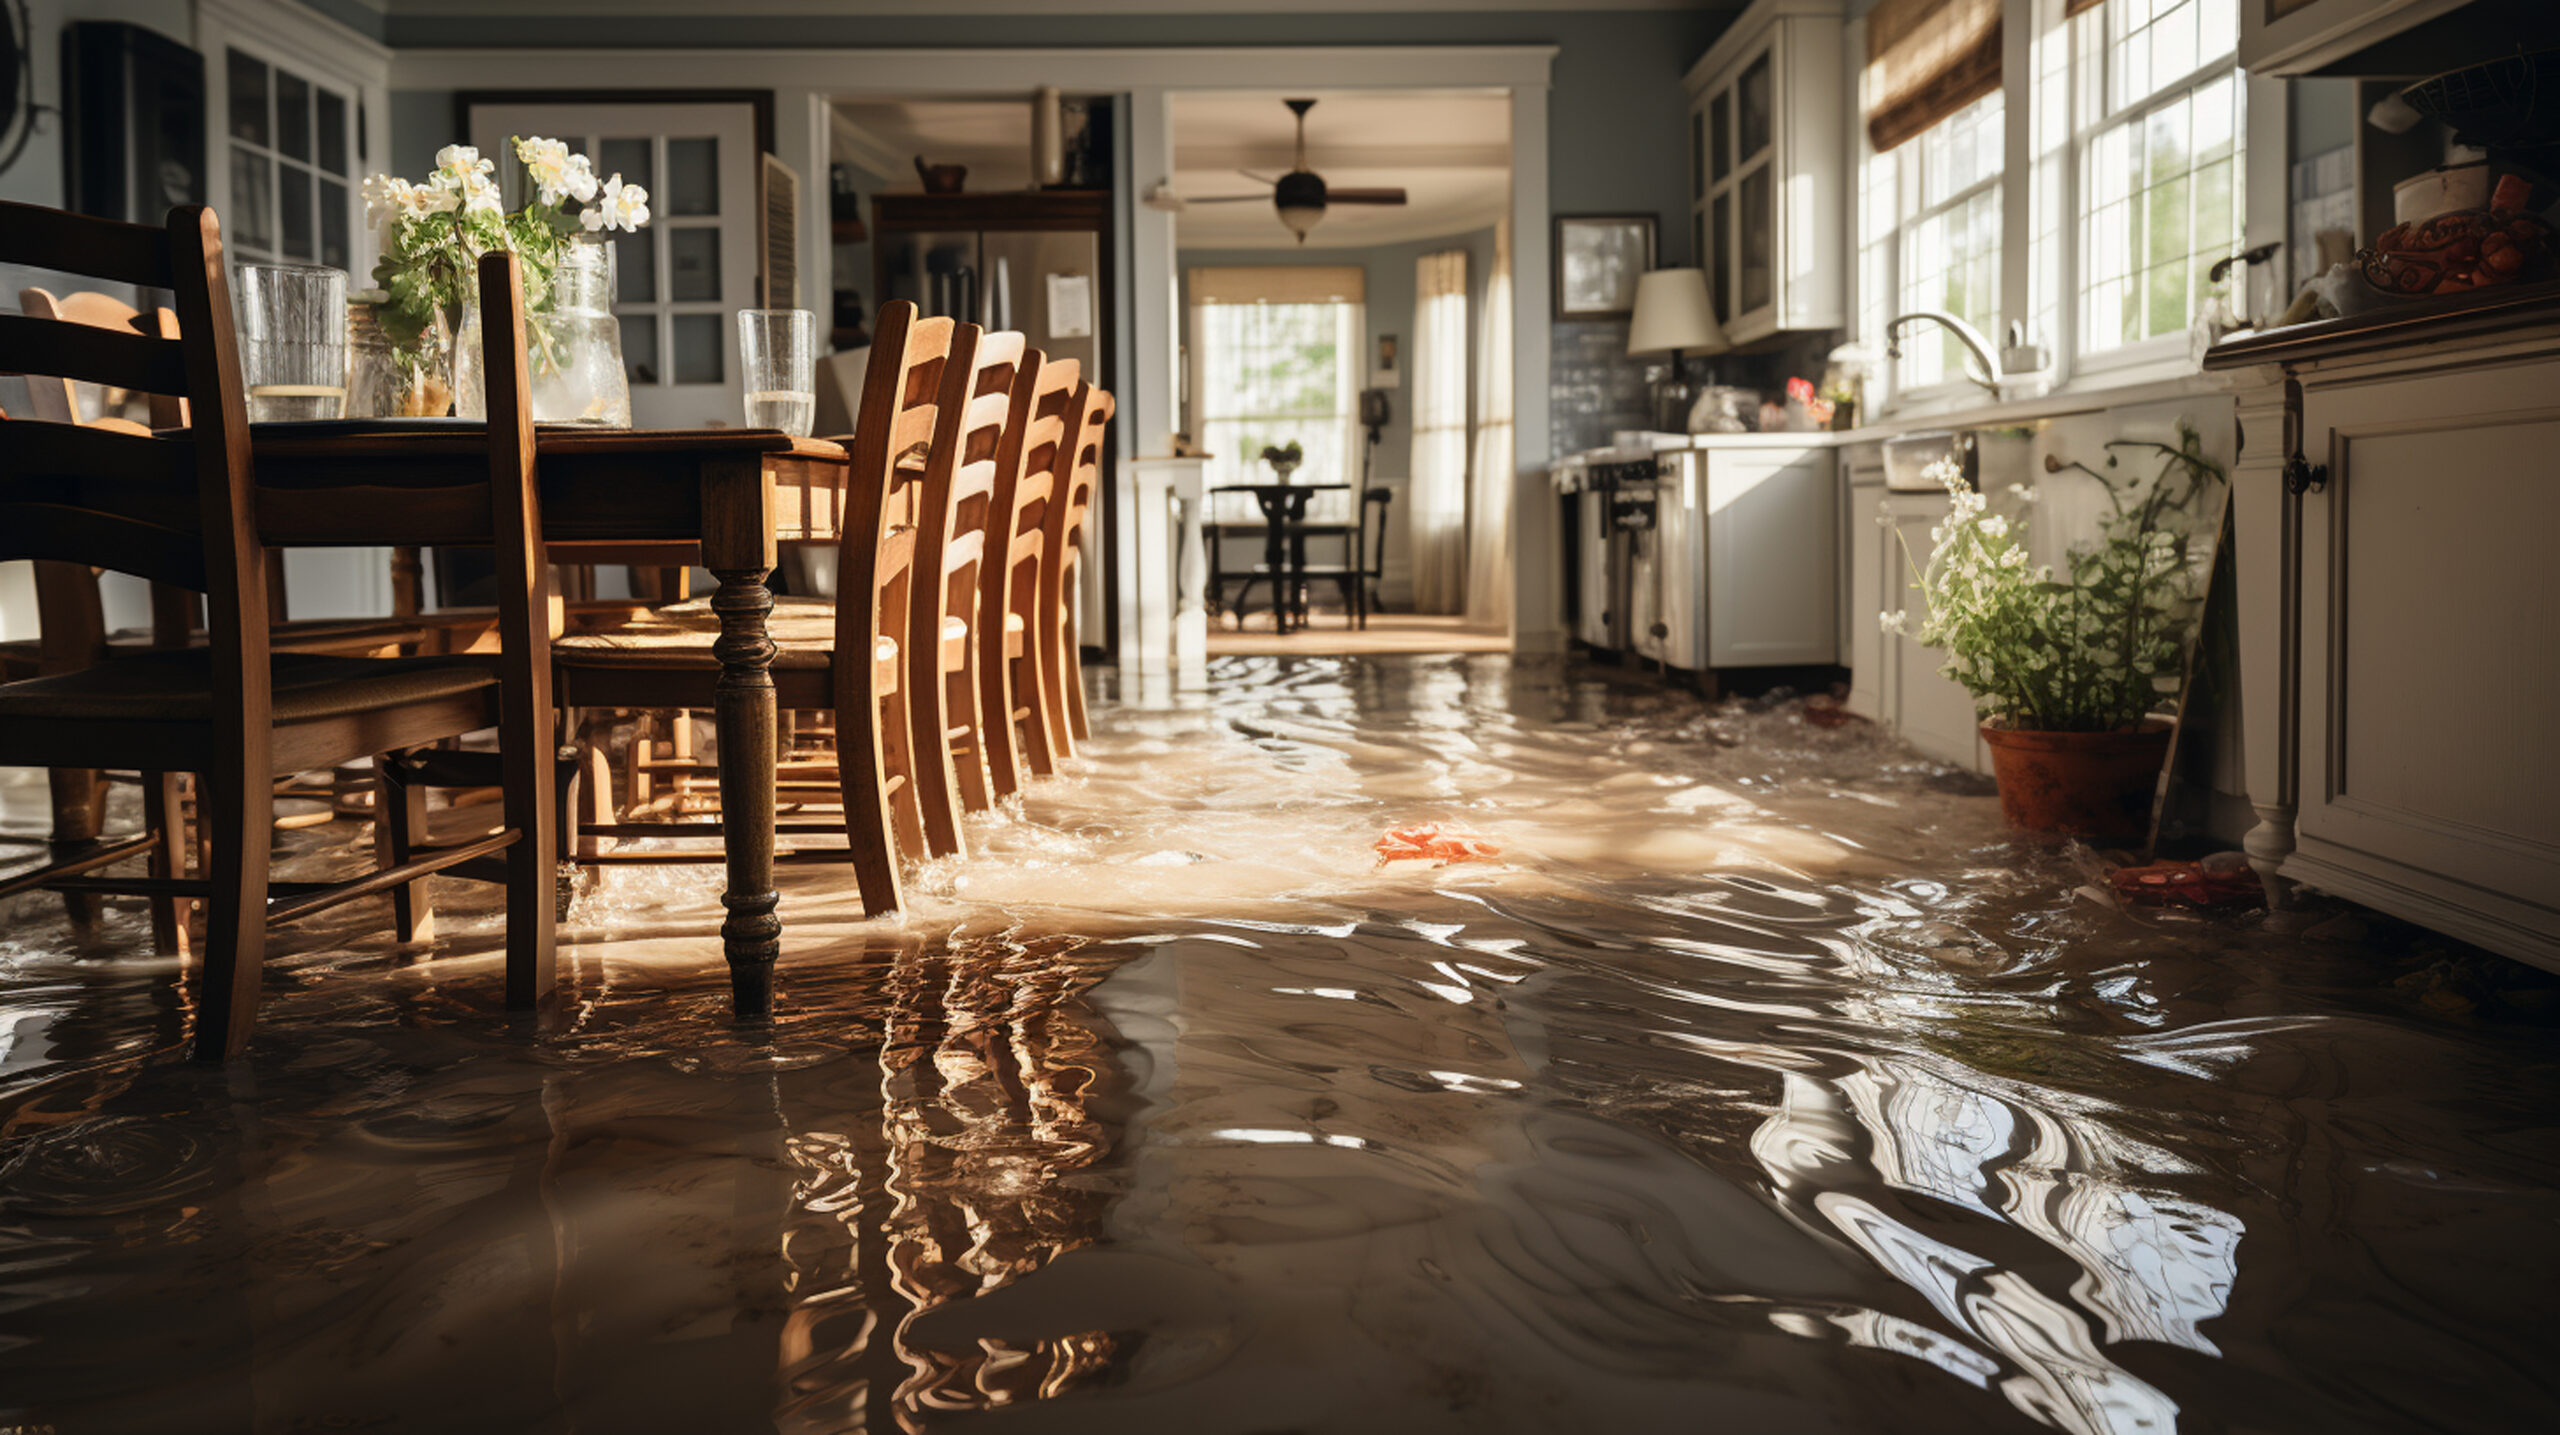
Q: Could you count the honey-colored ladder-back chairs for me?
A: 4